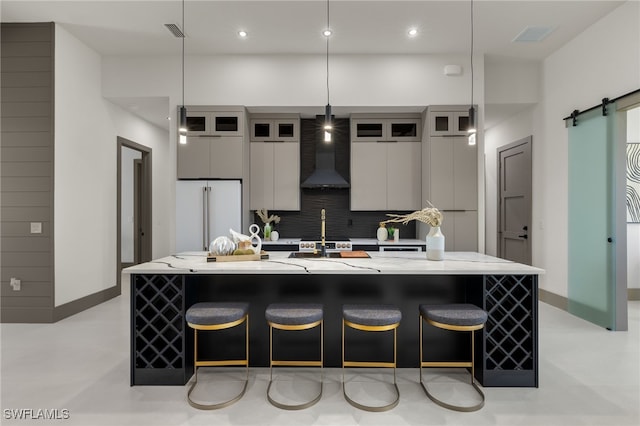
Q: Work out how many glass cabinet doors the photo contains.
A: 8